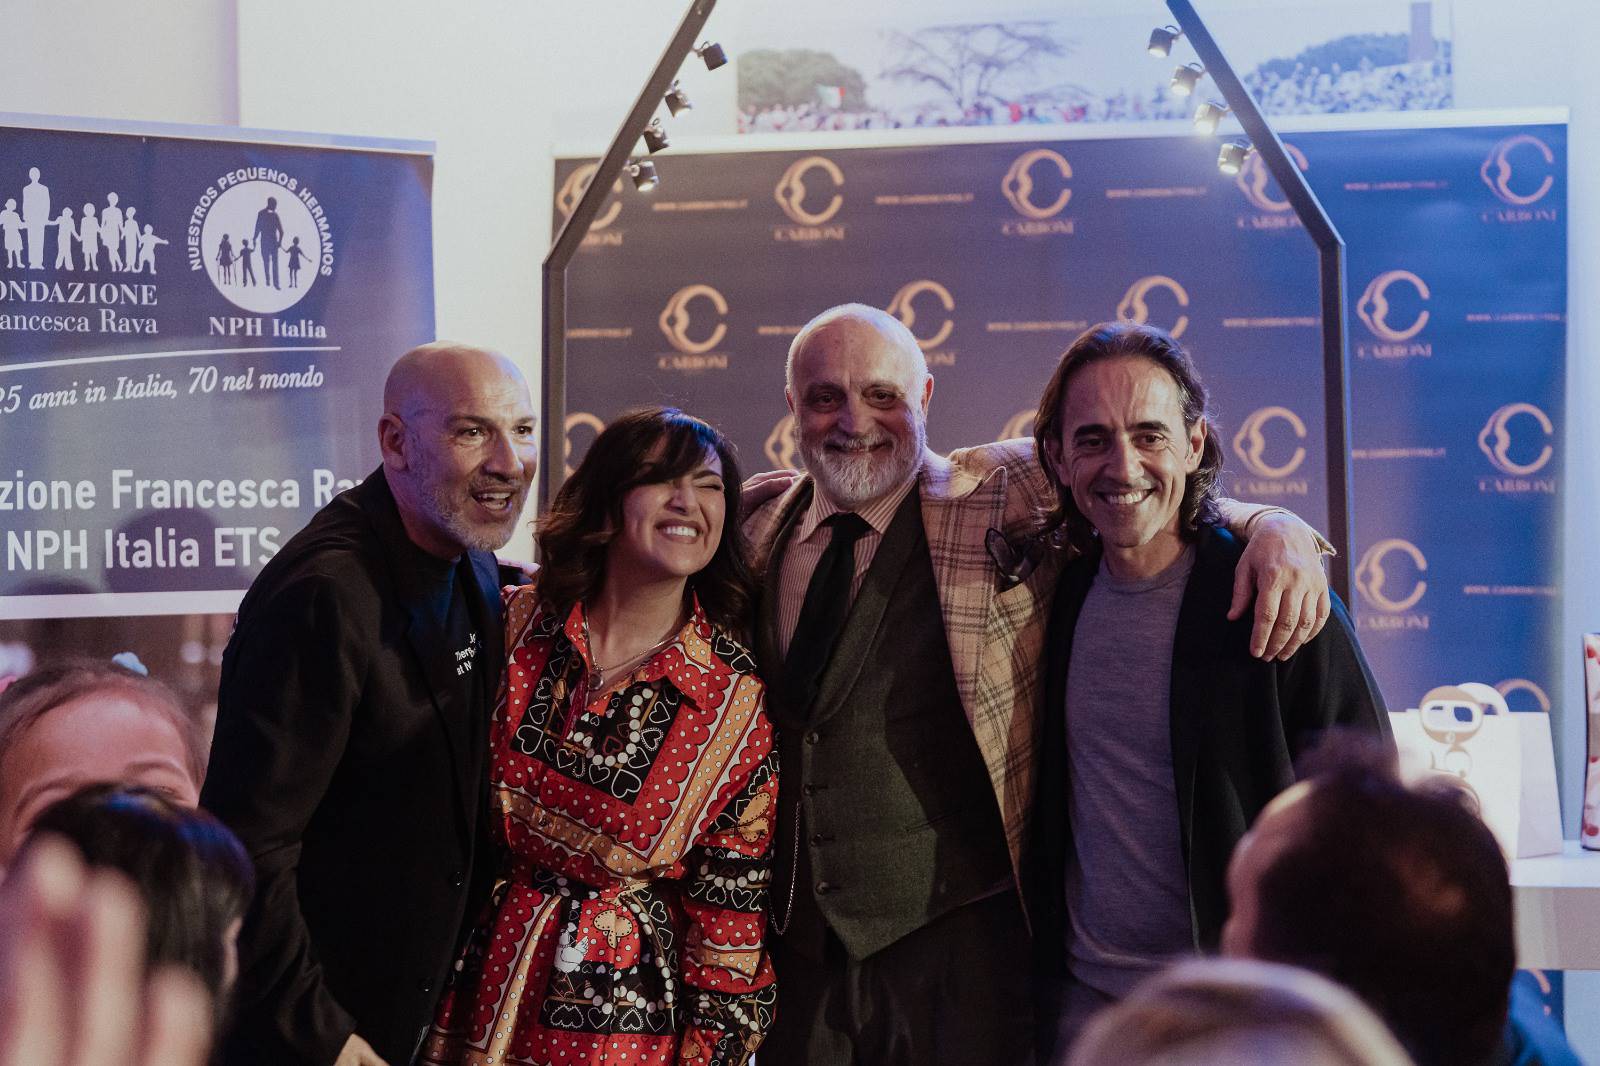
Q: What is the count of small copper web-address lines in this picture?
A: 11